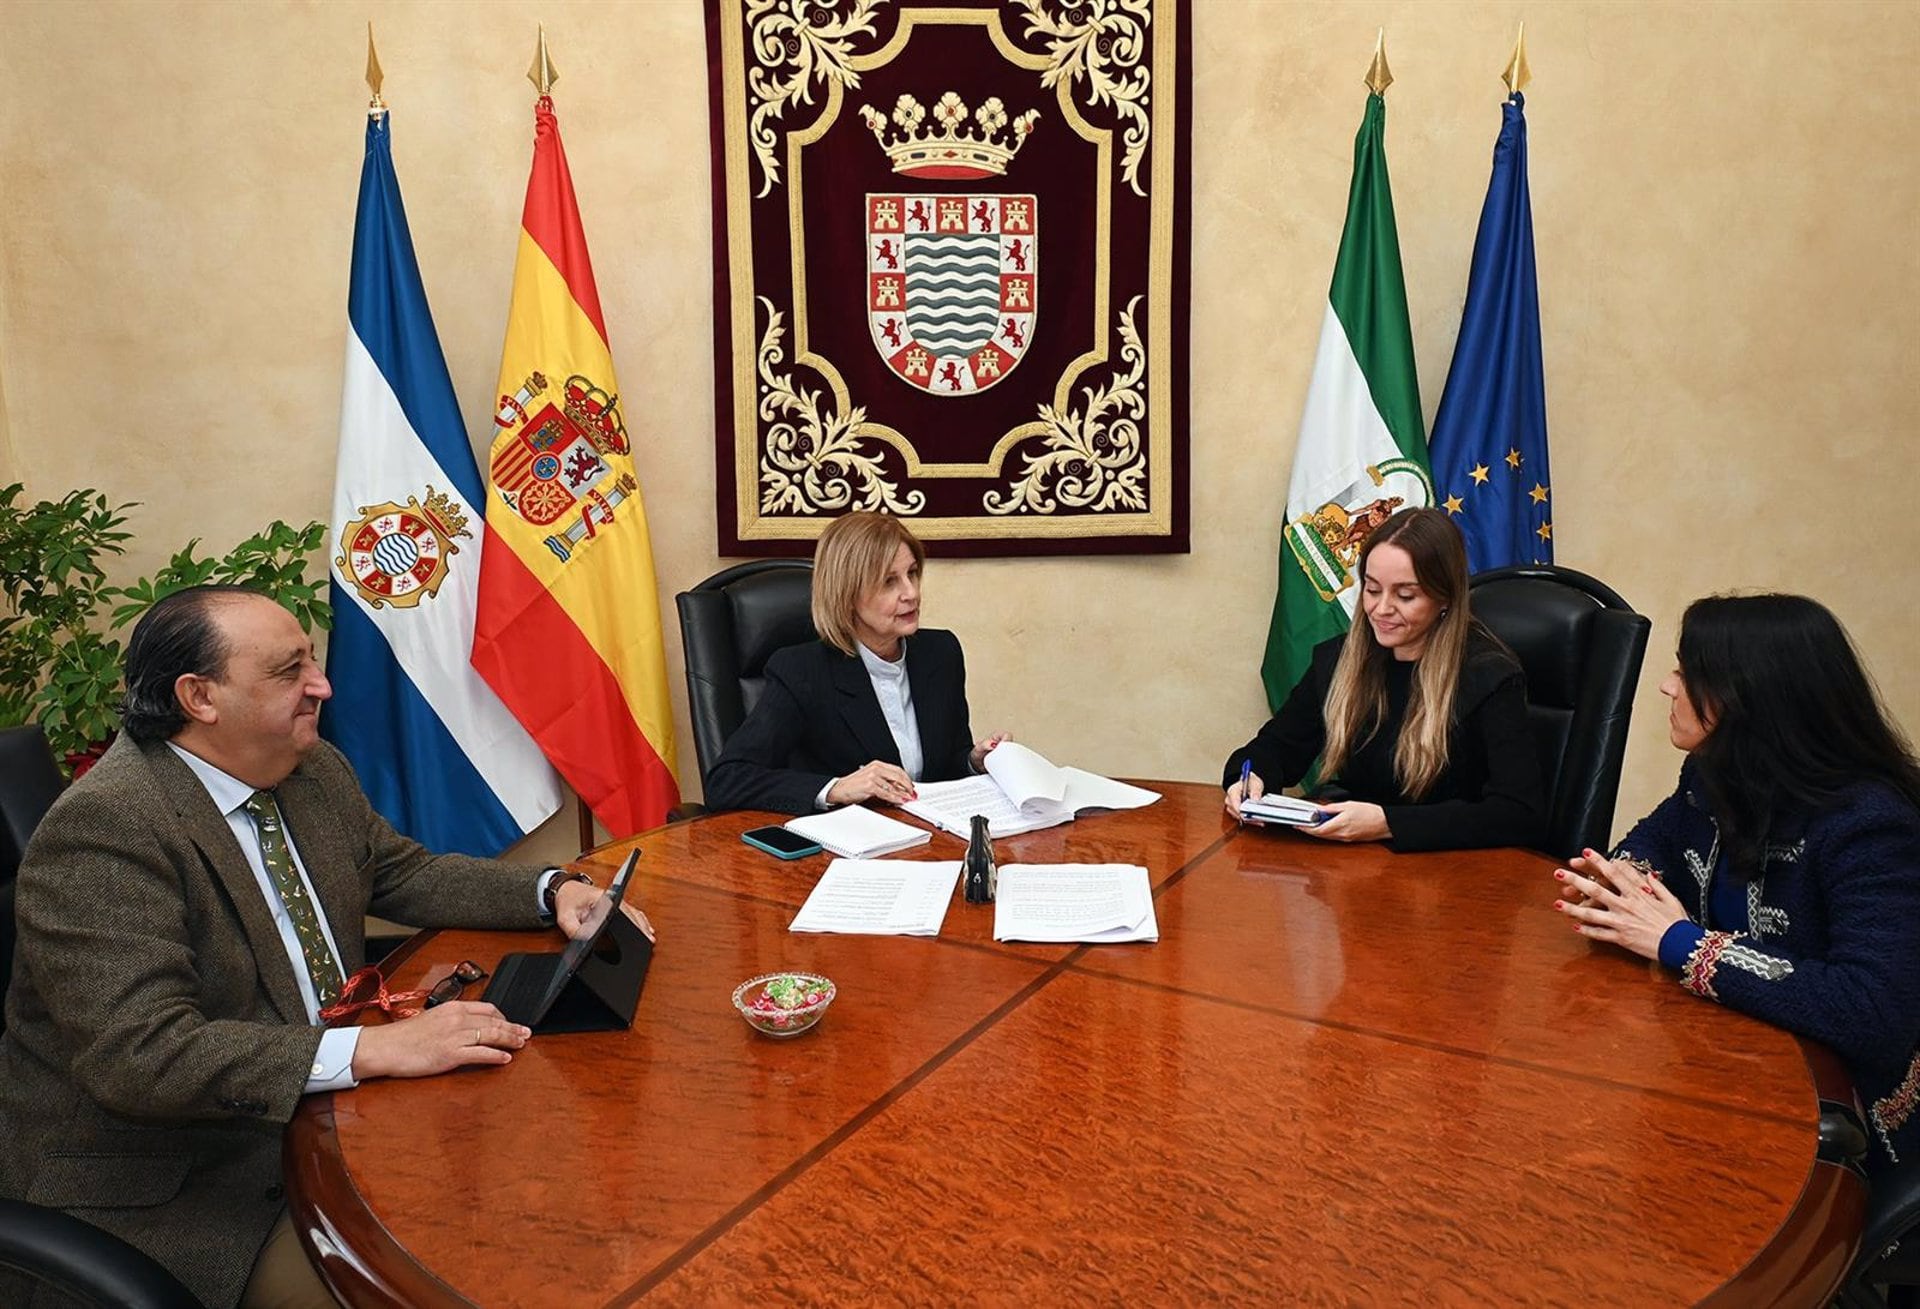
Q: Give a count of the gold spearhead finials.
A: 4